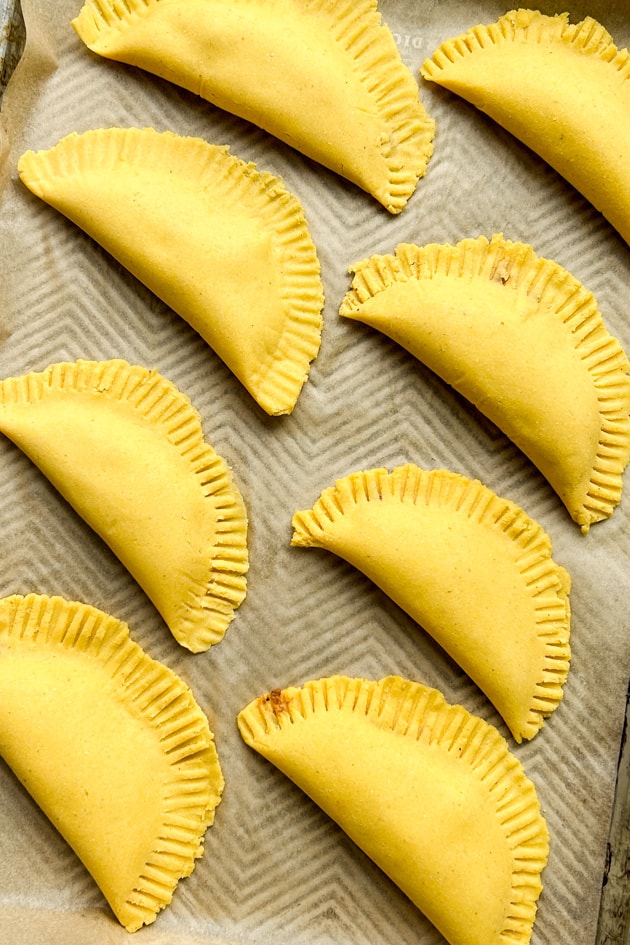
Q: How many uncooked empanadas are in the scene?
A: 8